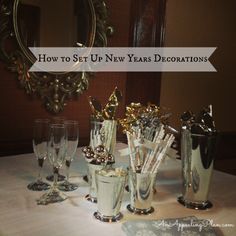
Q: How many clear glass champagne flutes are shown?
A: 4